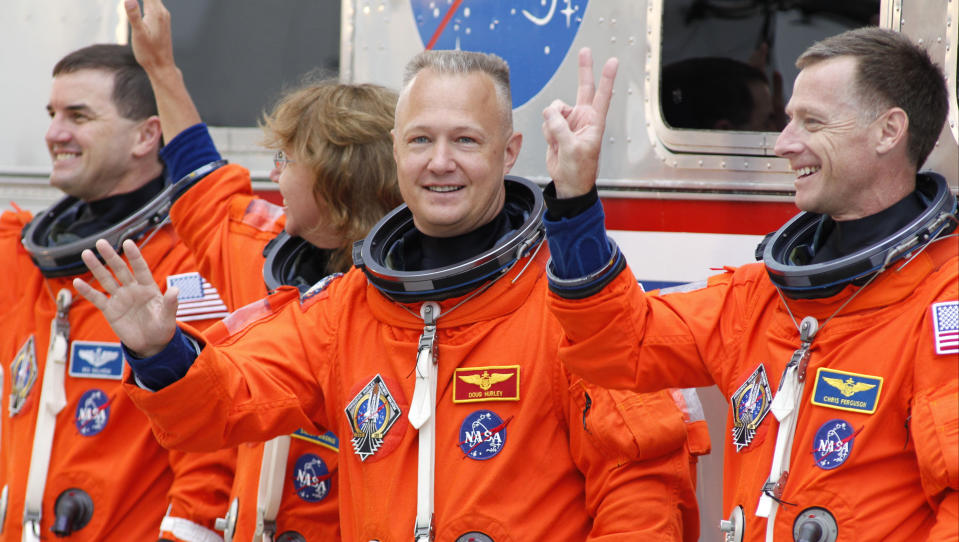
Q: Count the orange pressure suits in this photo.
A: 4